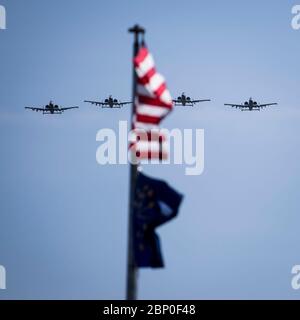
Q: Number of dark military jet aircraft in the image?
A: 4